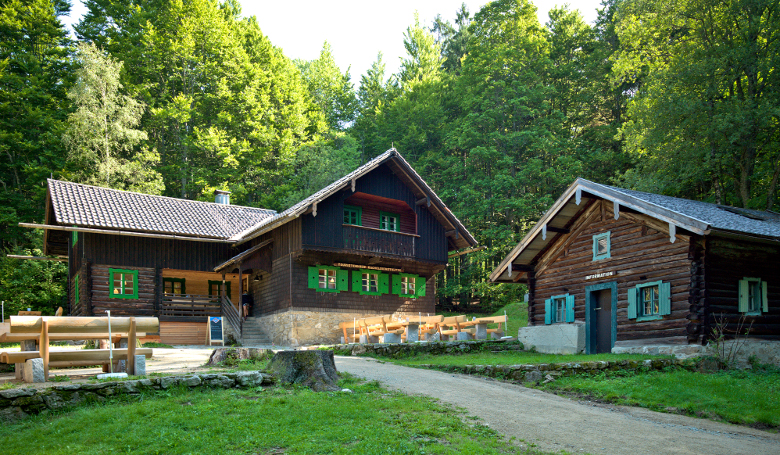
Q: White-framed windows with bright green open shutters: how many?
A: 3